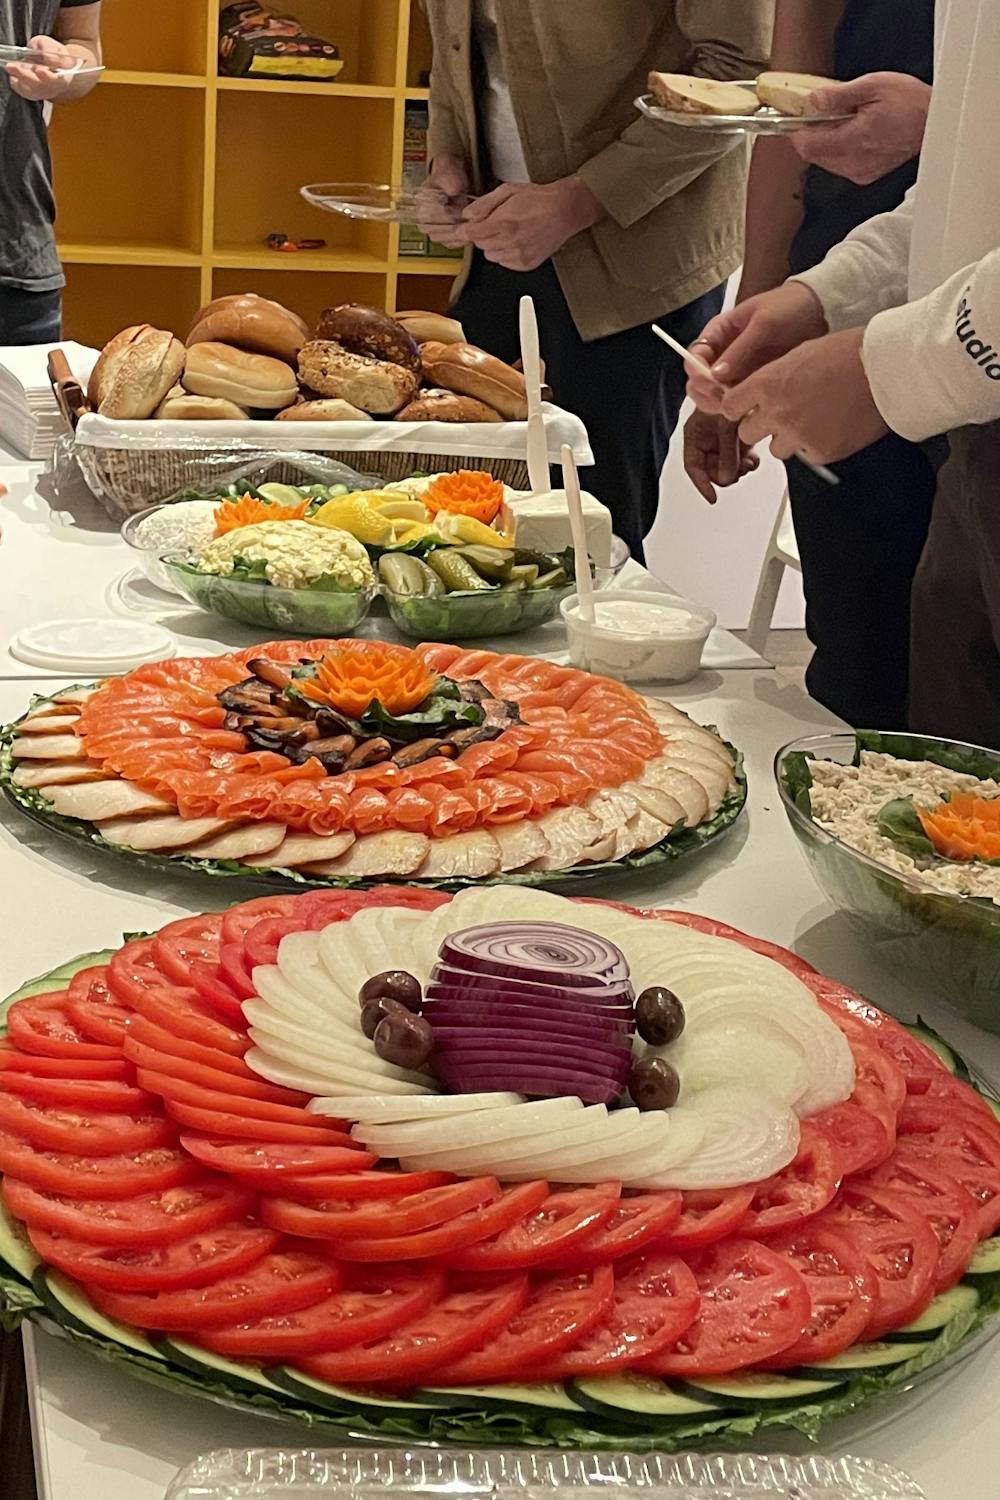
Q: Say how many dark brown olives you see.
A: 5